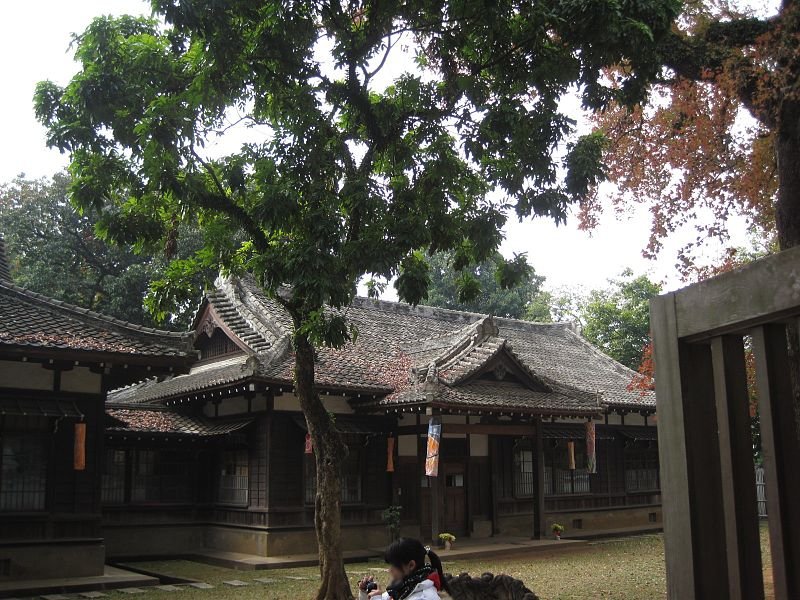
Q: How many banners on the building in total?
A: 6